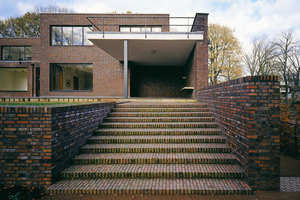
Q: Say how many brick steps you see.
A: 11